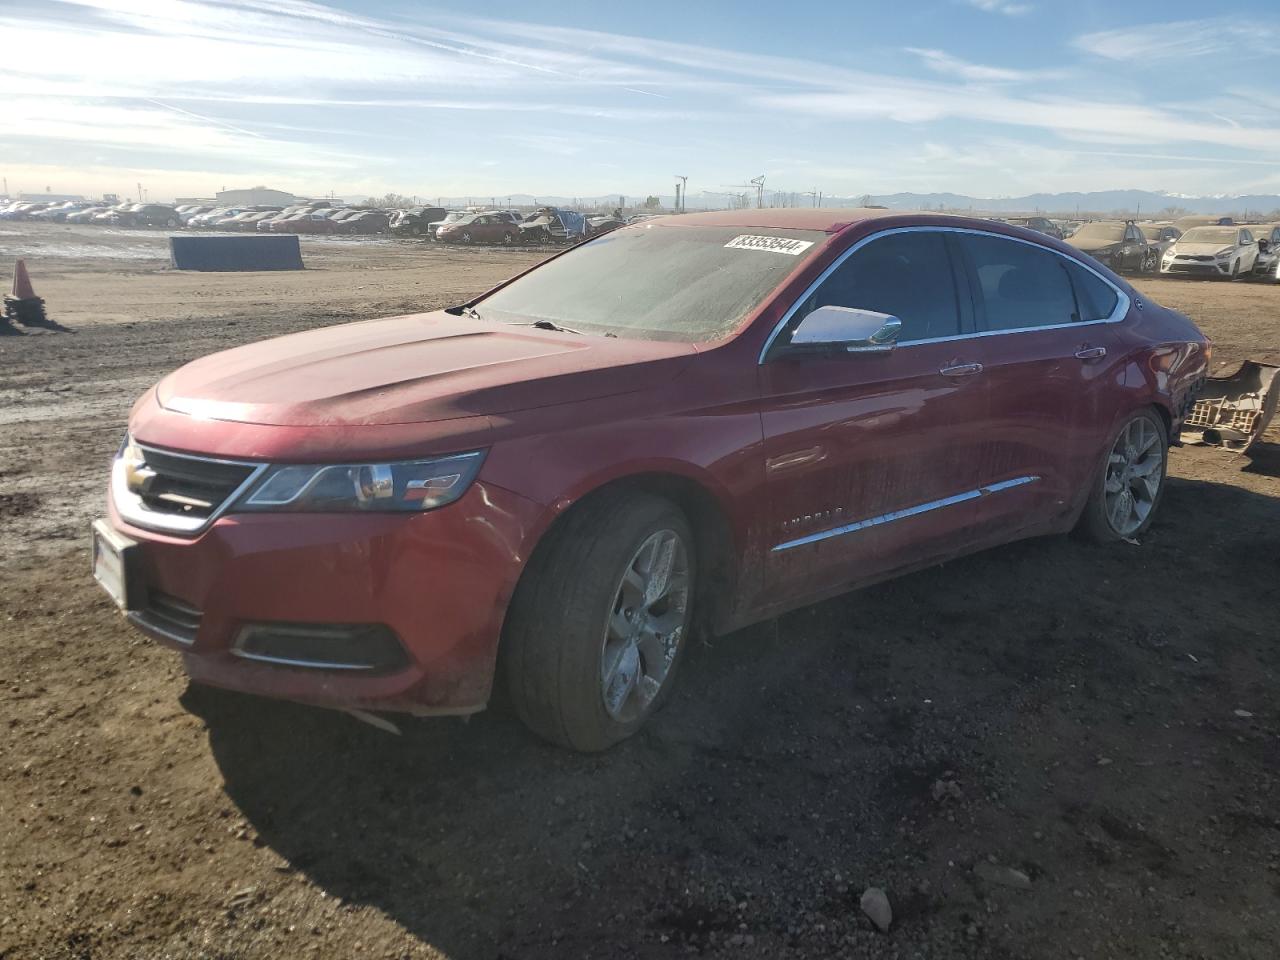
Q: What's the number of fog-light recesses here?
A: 1